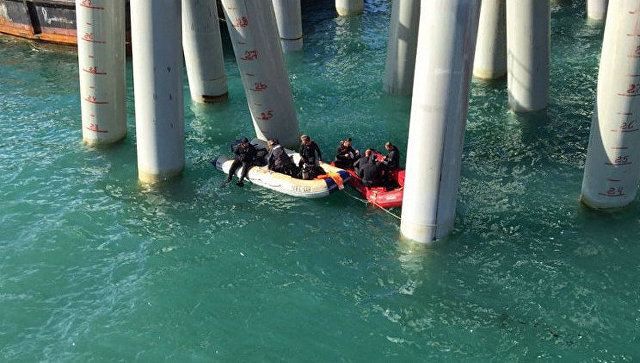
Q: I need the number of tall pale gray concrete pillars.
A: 12